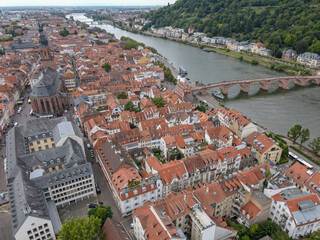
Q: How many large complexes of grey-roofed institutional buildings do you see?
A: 1